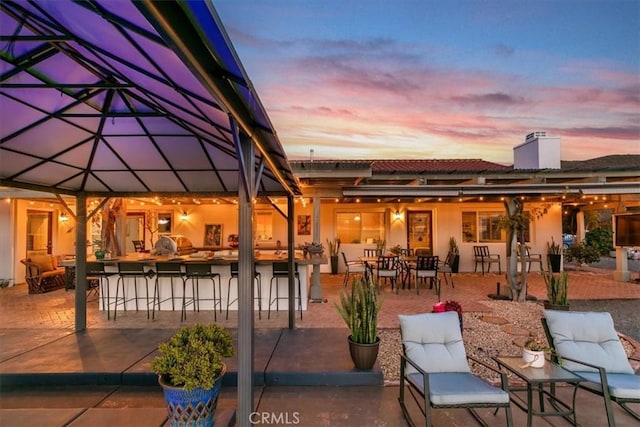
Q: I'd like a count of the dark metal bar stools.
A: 6